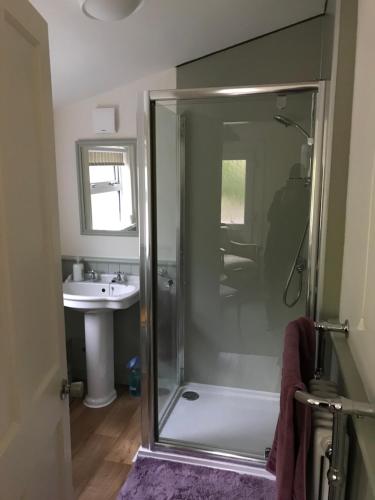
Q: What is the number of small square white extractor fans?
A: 1